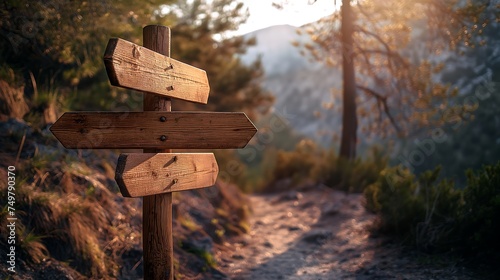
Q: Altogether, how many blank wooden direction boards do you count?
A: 3